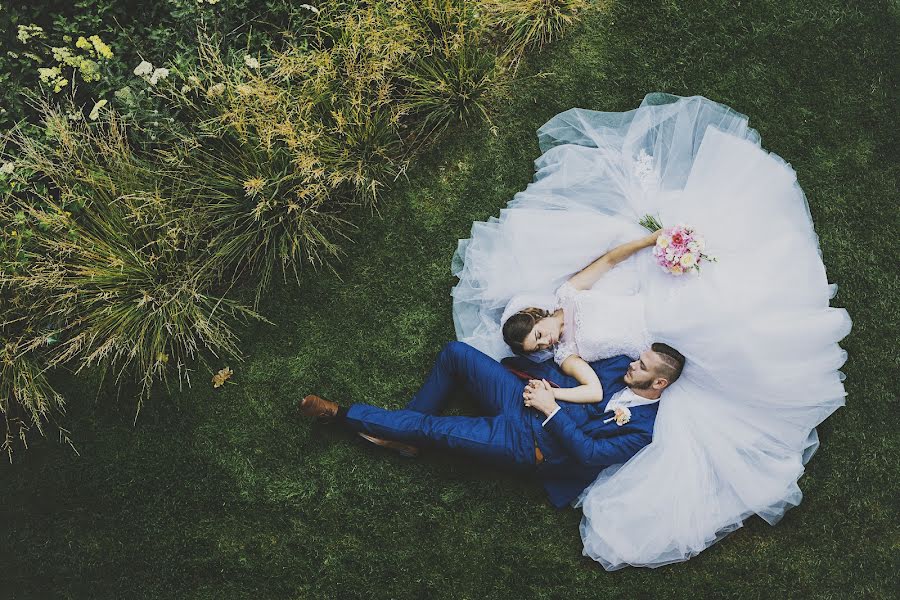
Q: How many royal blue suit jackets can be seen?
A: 1